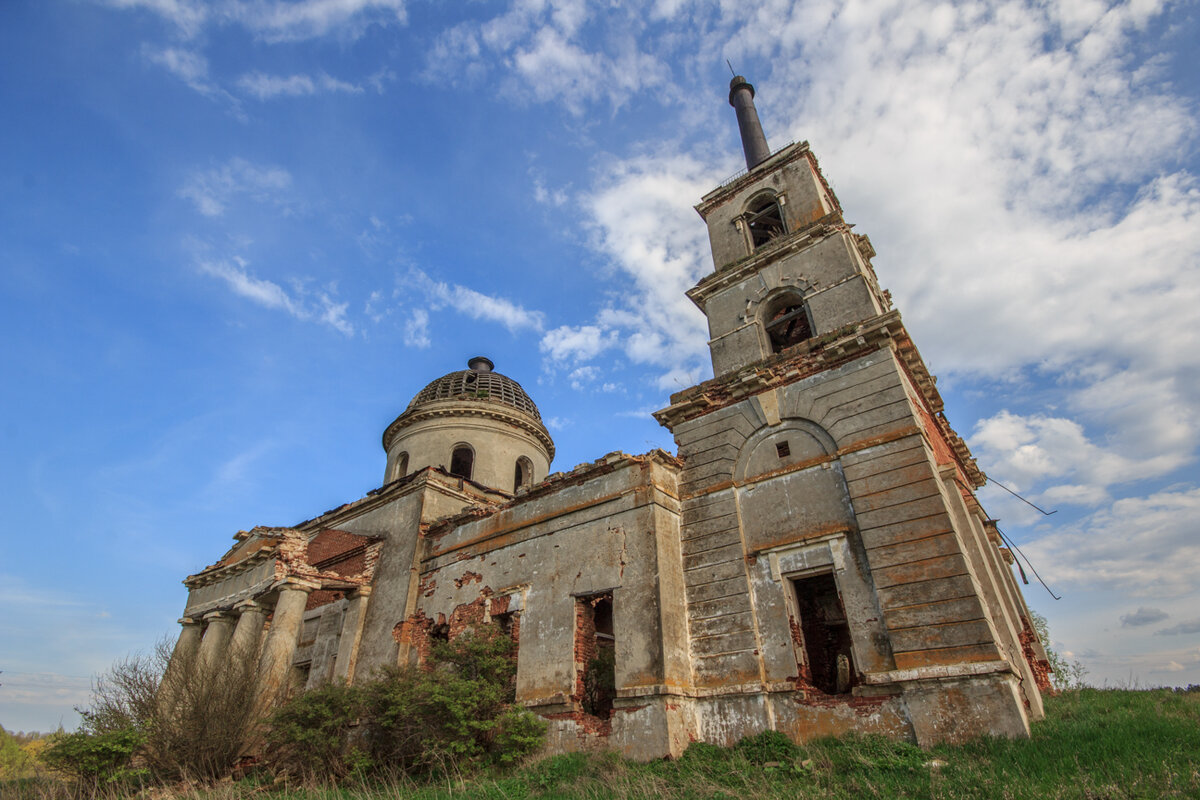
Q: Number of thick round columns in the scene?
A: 4